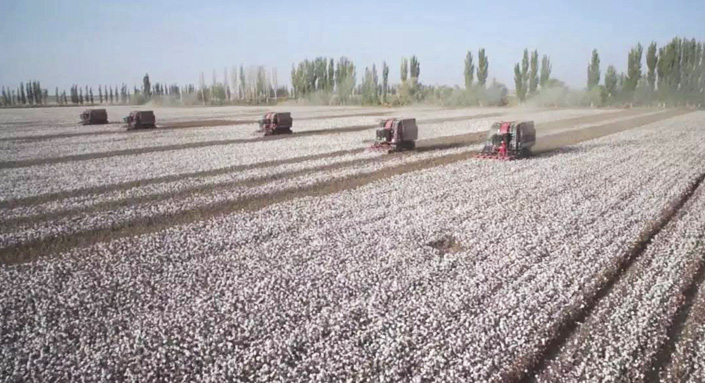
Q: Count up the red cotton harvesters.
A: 5